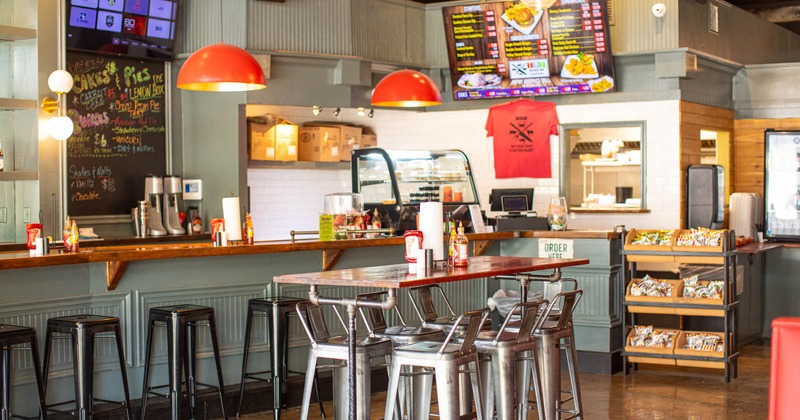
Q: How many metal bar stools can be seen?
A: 11